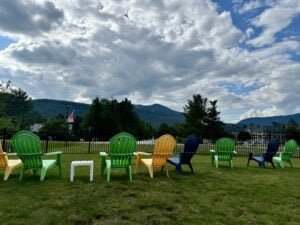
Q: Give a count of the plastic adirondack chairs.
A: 8